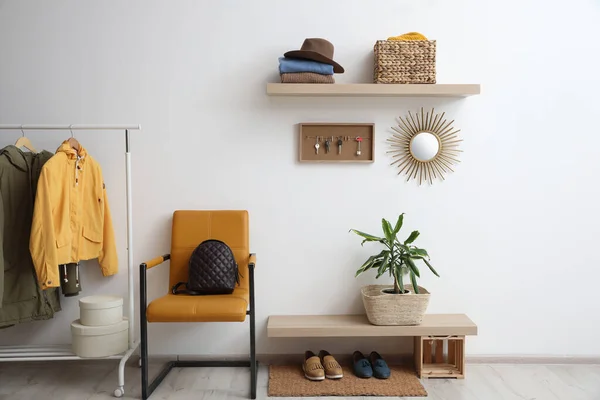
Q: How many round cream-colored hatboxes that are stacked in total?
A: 2